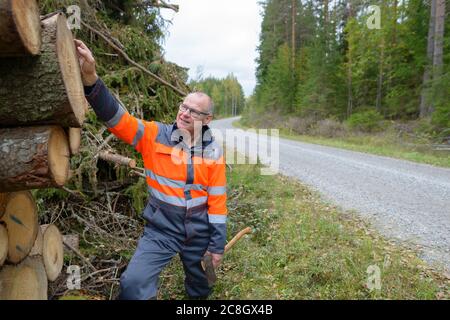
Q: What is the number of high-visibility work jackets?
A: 1